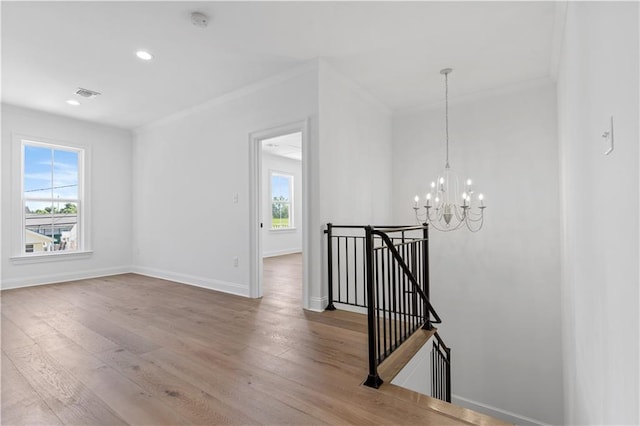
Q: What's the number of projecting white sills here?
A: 2